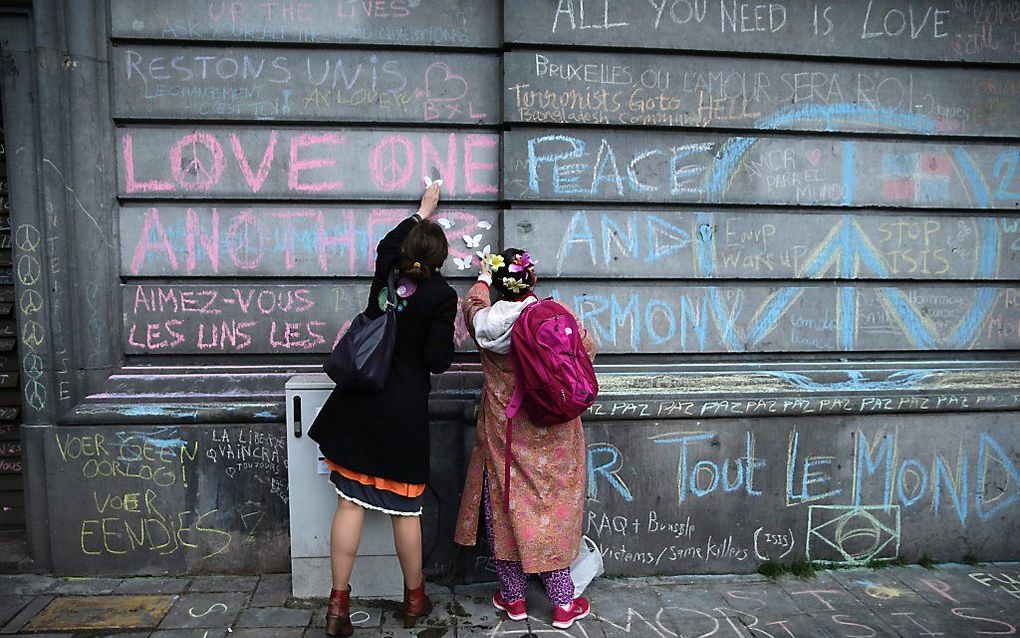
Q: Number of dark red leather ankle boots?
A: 2